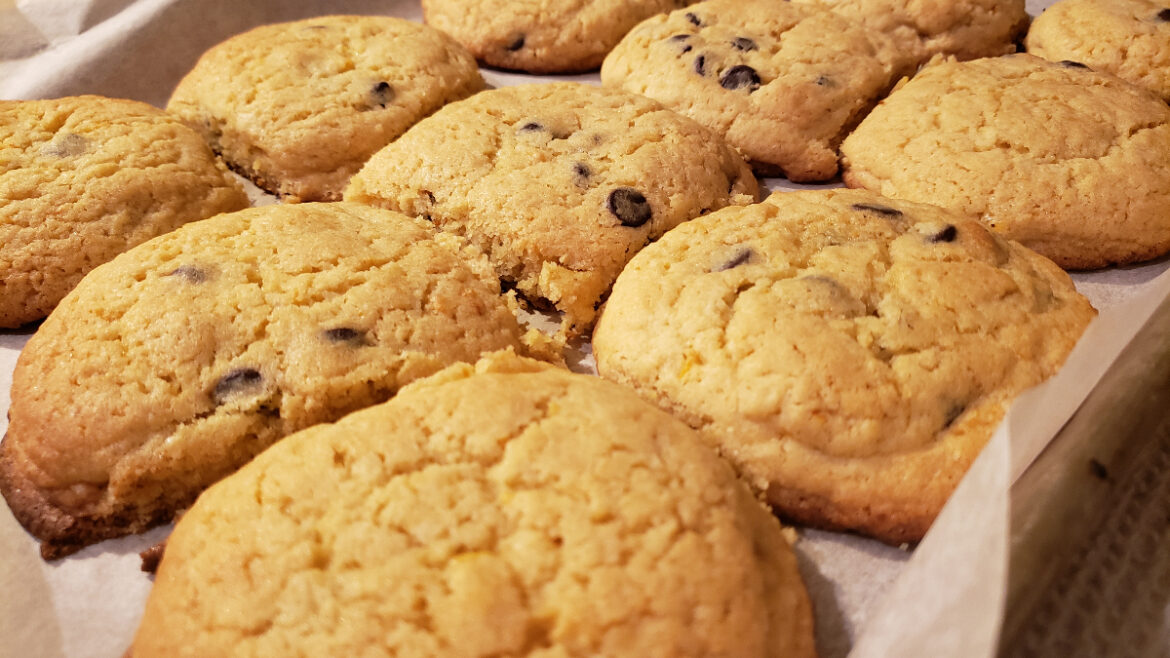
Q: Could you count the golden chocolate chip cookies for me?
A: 11